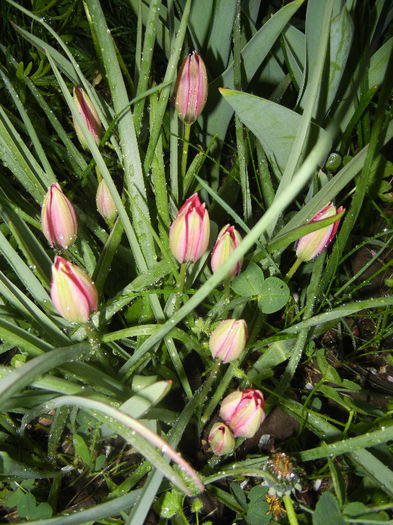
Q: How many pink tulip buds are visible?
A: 11